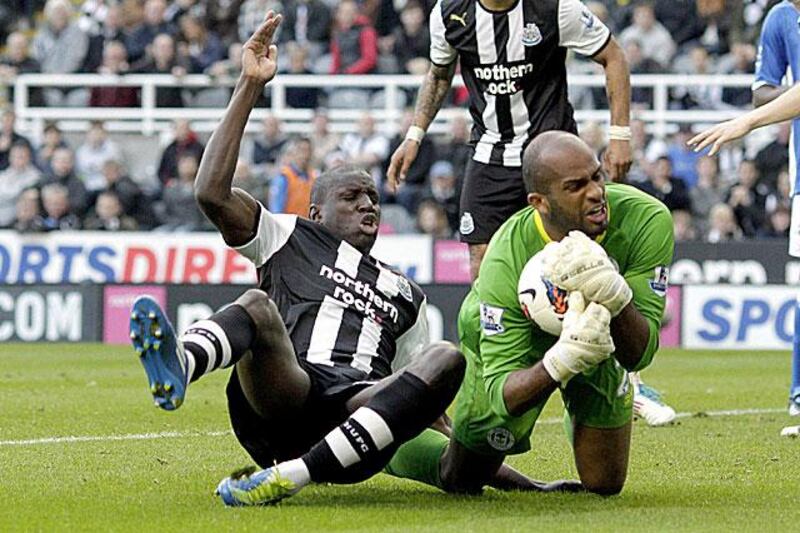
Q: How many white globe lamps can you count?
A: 0